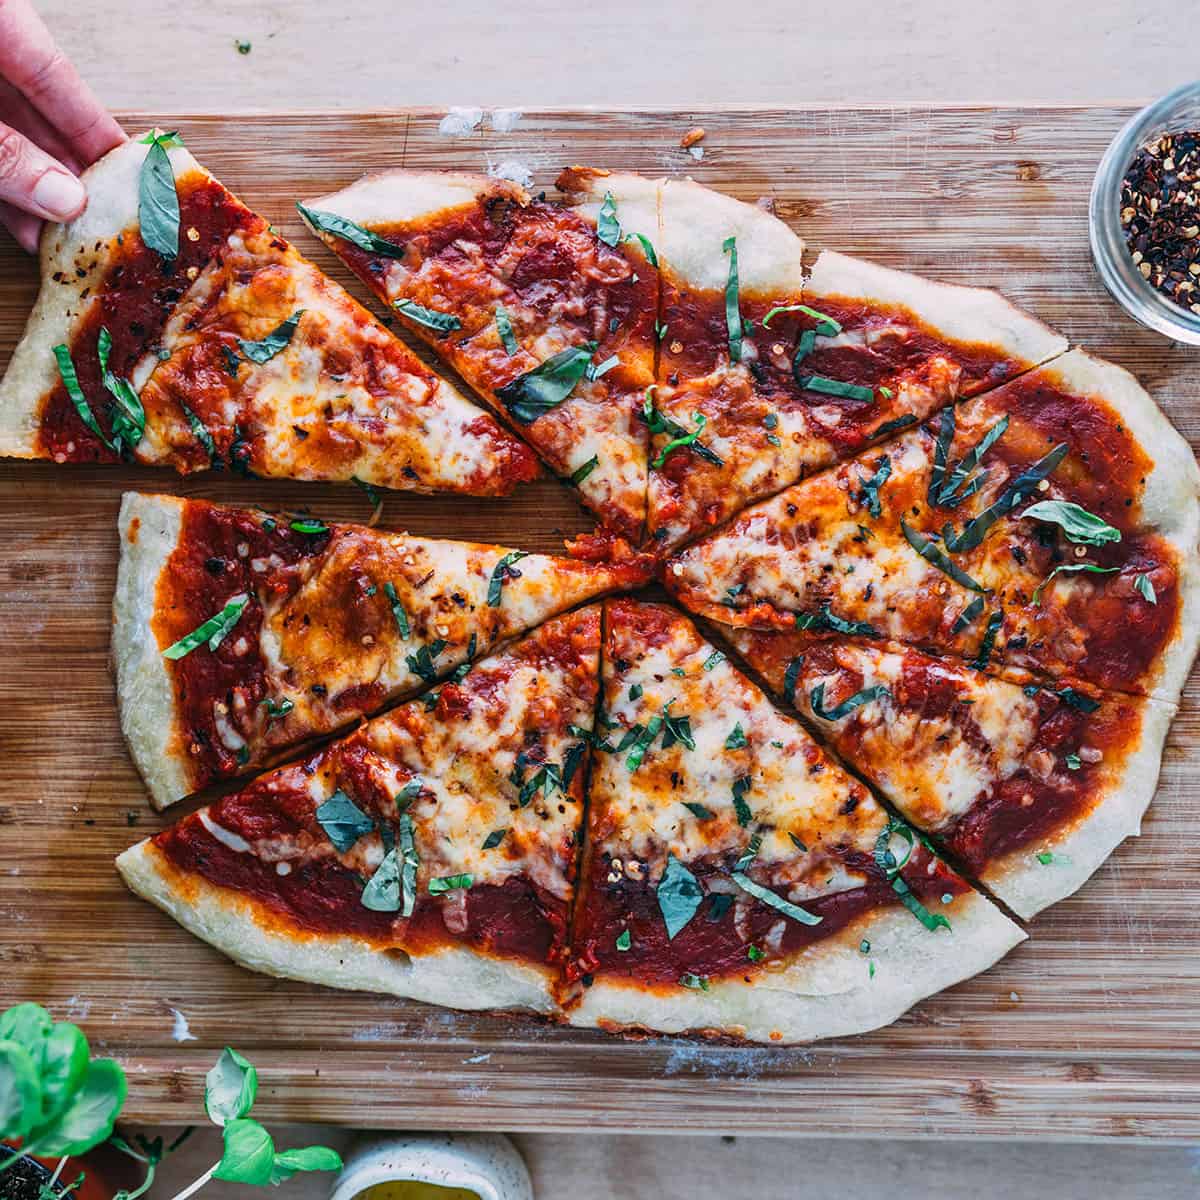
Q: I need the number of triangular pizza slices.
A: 8